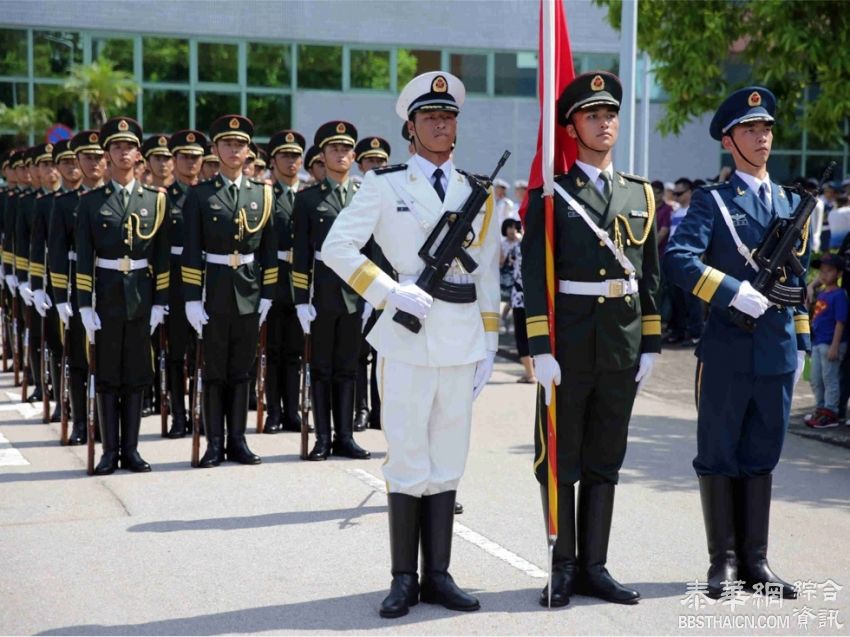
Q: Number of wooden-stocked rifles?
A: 11